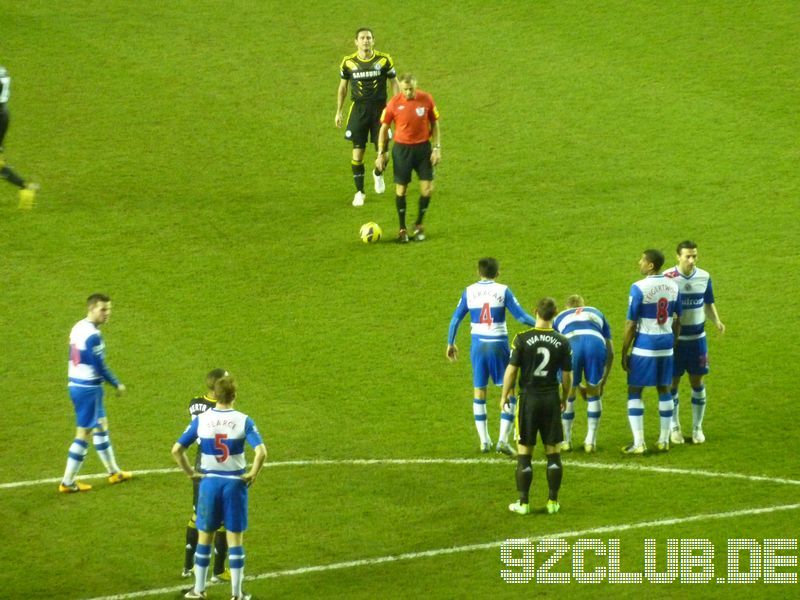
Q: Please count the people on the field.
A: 11